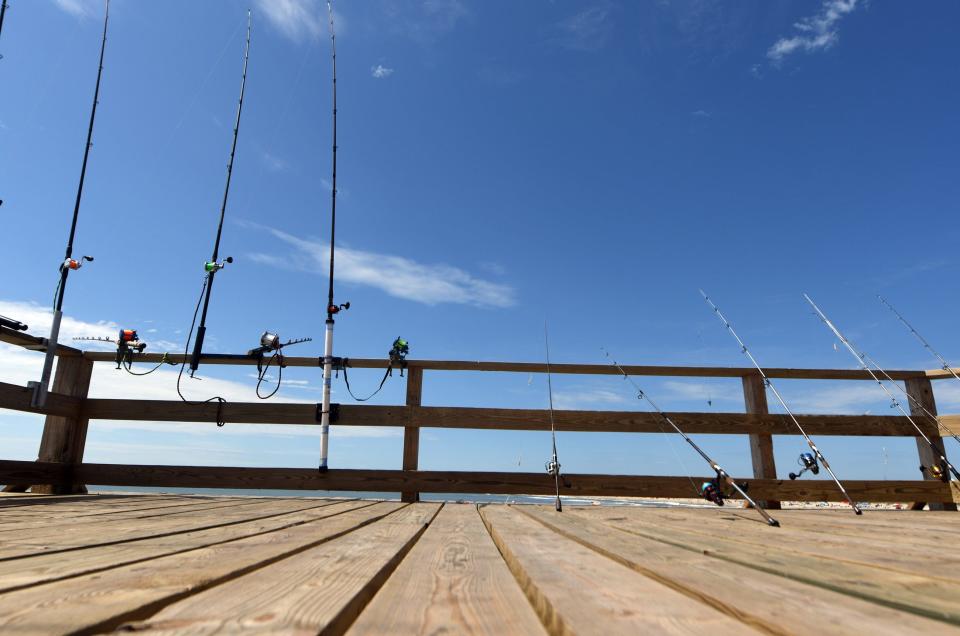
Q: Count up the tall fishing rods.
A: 3